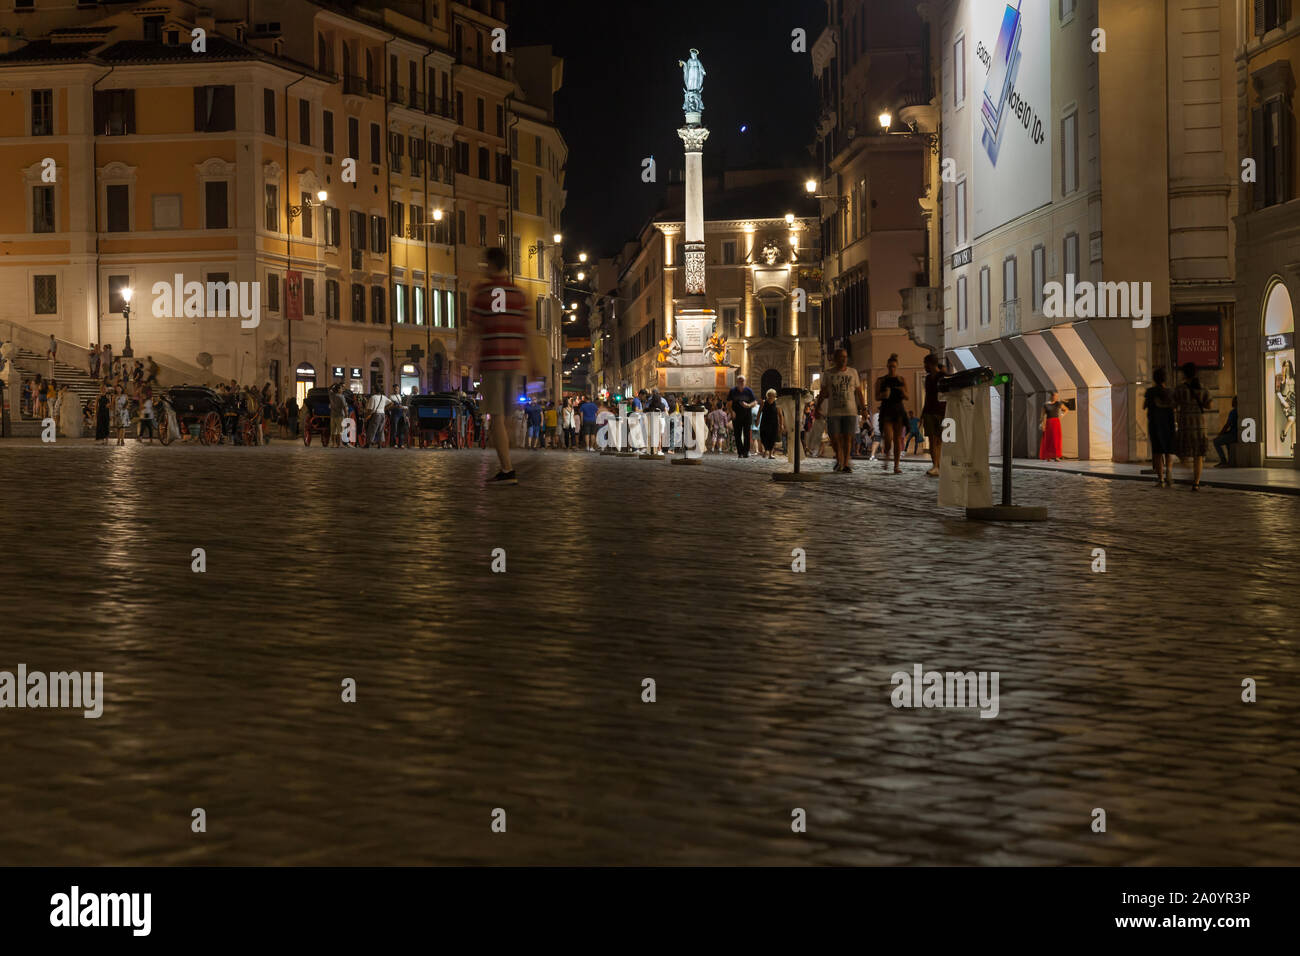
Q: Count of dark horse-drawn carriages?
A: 3